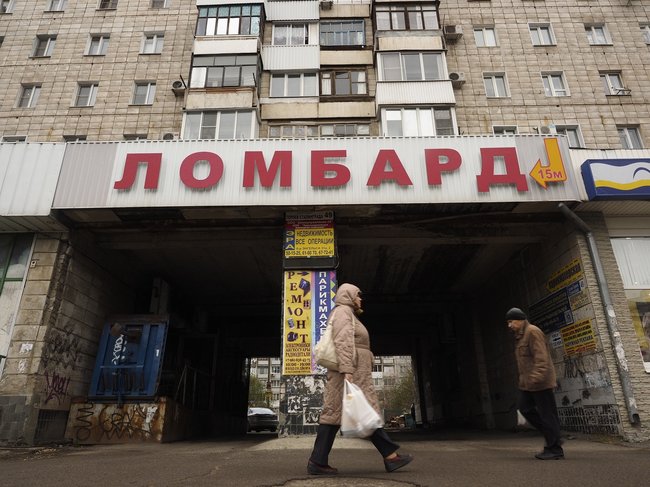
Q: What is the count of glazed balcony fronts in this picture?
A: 12